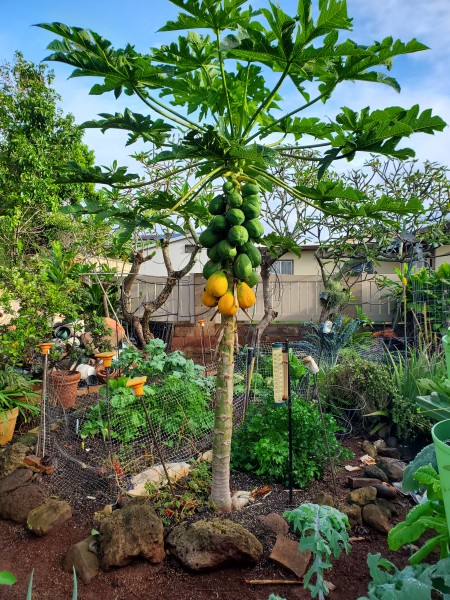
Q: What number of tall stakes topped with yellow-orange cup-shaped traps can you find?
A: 4